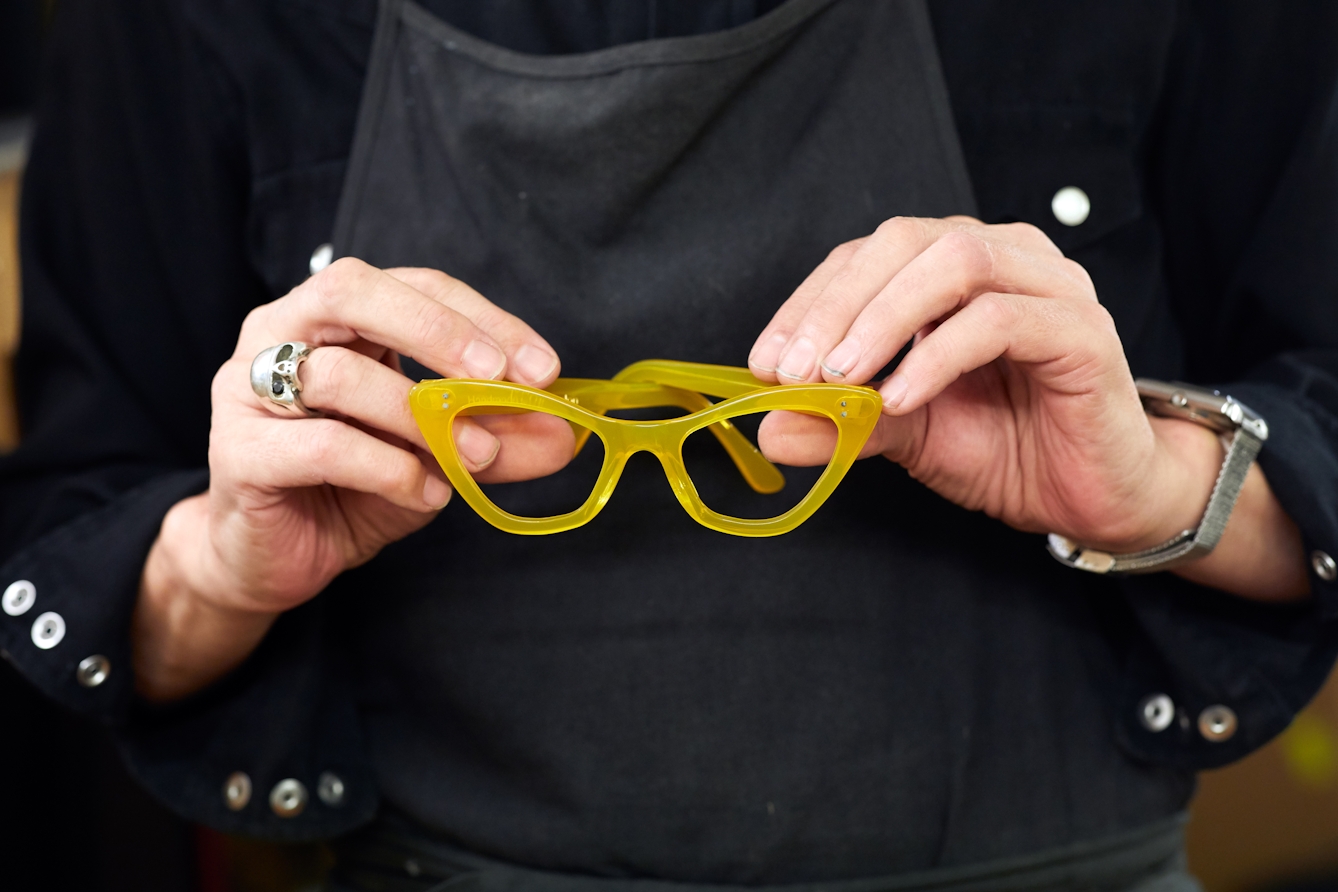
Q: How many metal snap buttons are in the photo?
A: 11